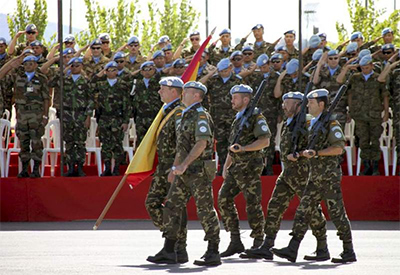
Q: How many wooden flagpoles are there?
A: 1